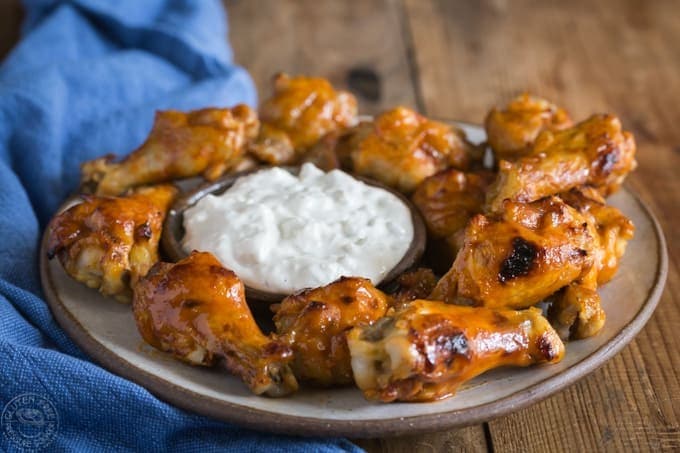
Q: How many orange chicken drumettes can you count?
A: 12